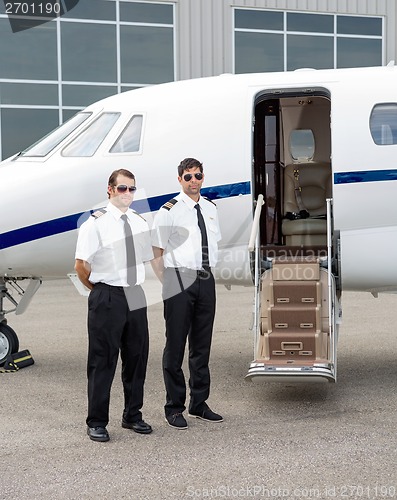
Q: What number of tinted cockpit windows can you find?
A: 3